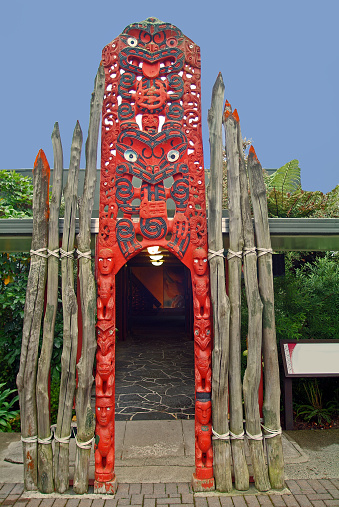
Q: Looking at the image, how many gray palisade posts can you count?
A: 8